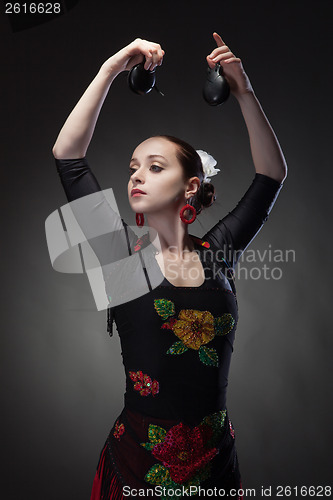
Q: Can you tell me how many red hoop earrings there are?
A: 2